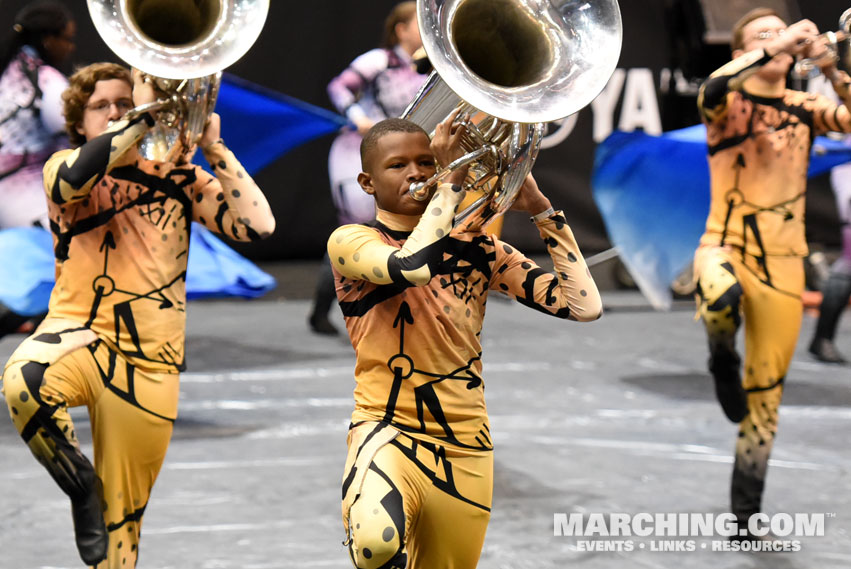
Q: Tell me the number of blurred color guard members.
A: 3